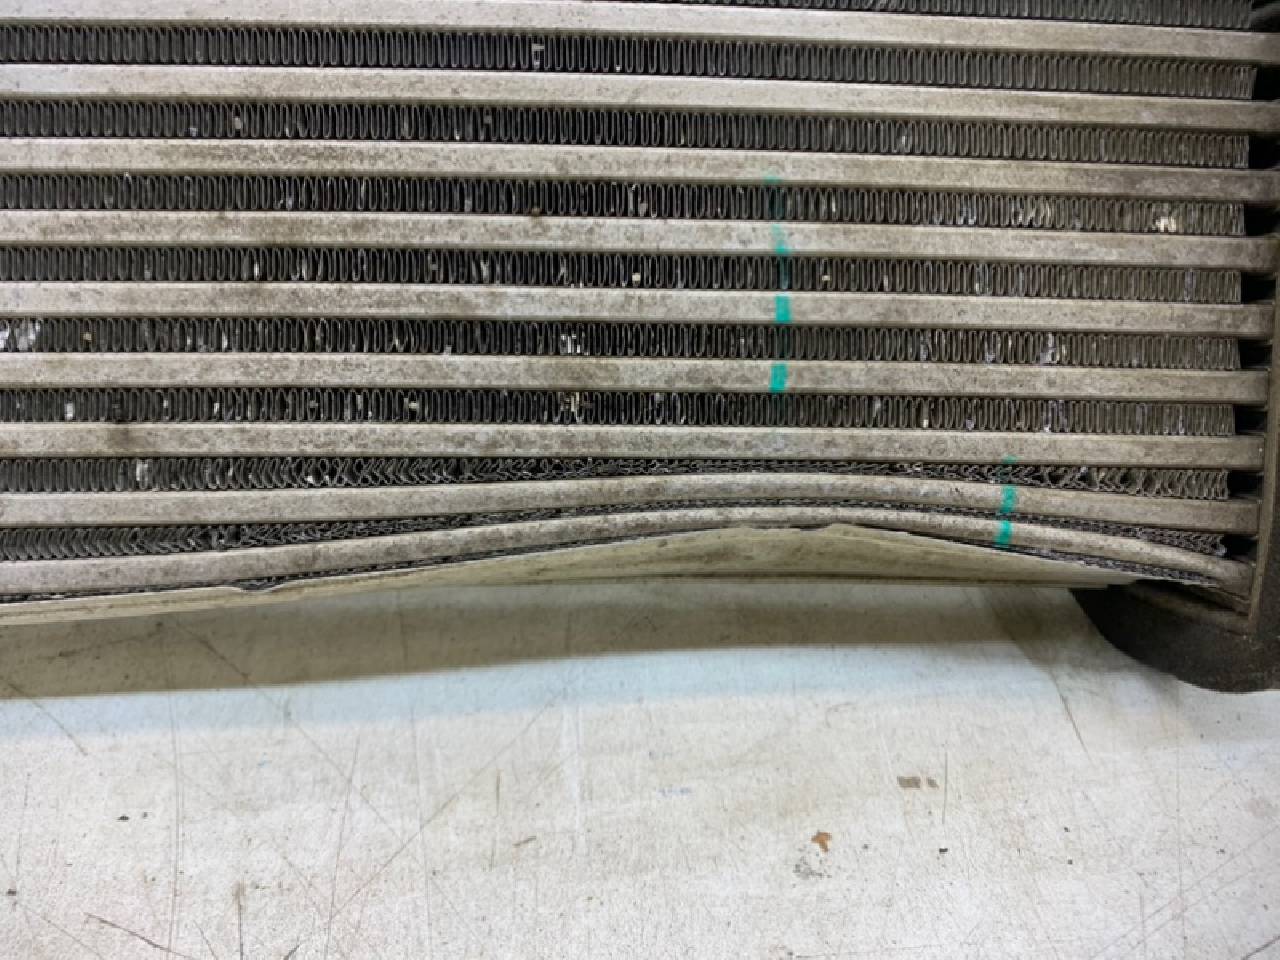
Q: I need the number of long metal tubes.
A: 9